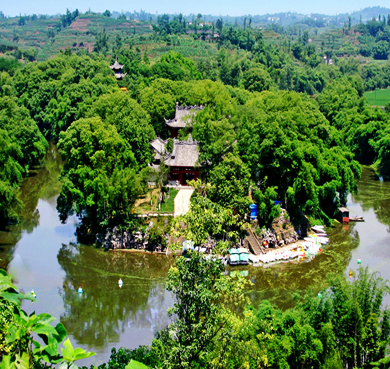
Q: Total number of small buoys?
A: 6